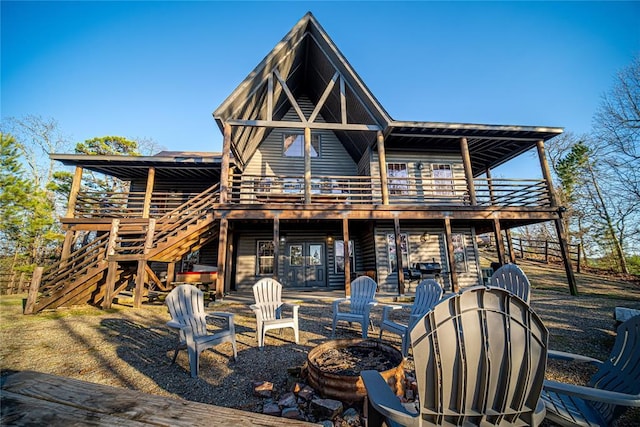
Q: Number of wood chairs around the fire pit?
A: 7